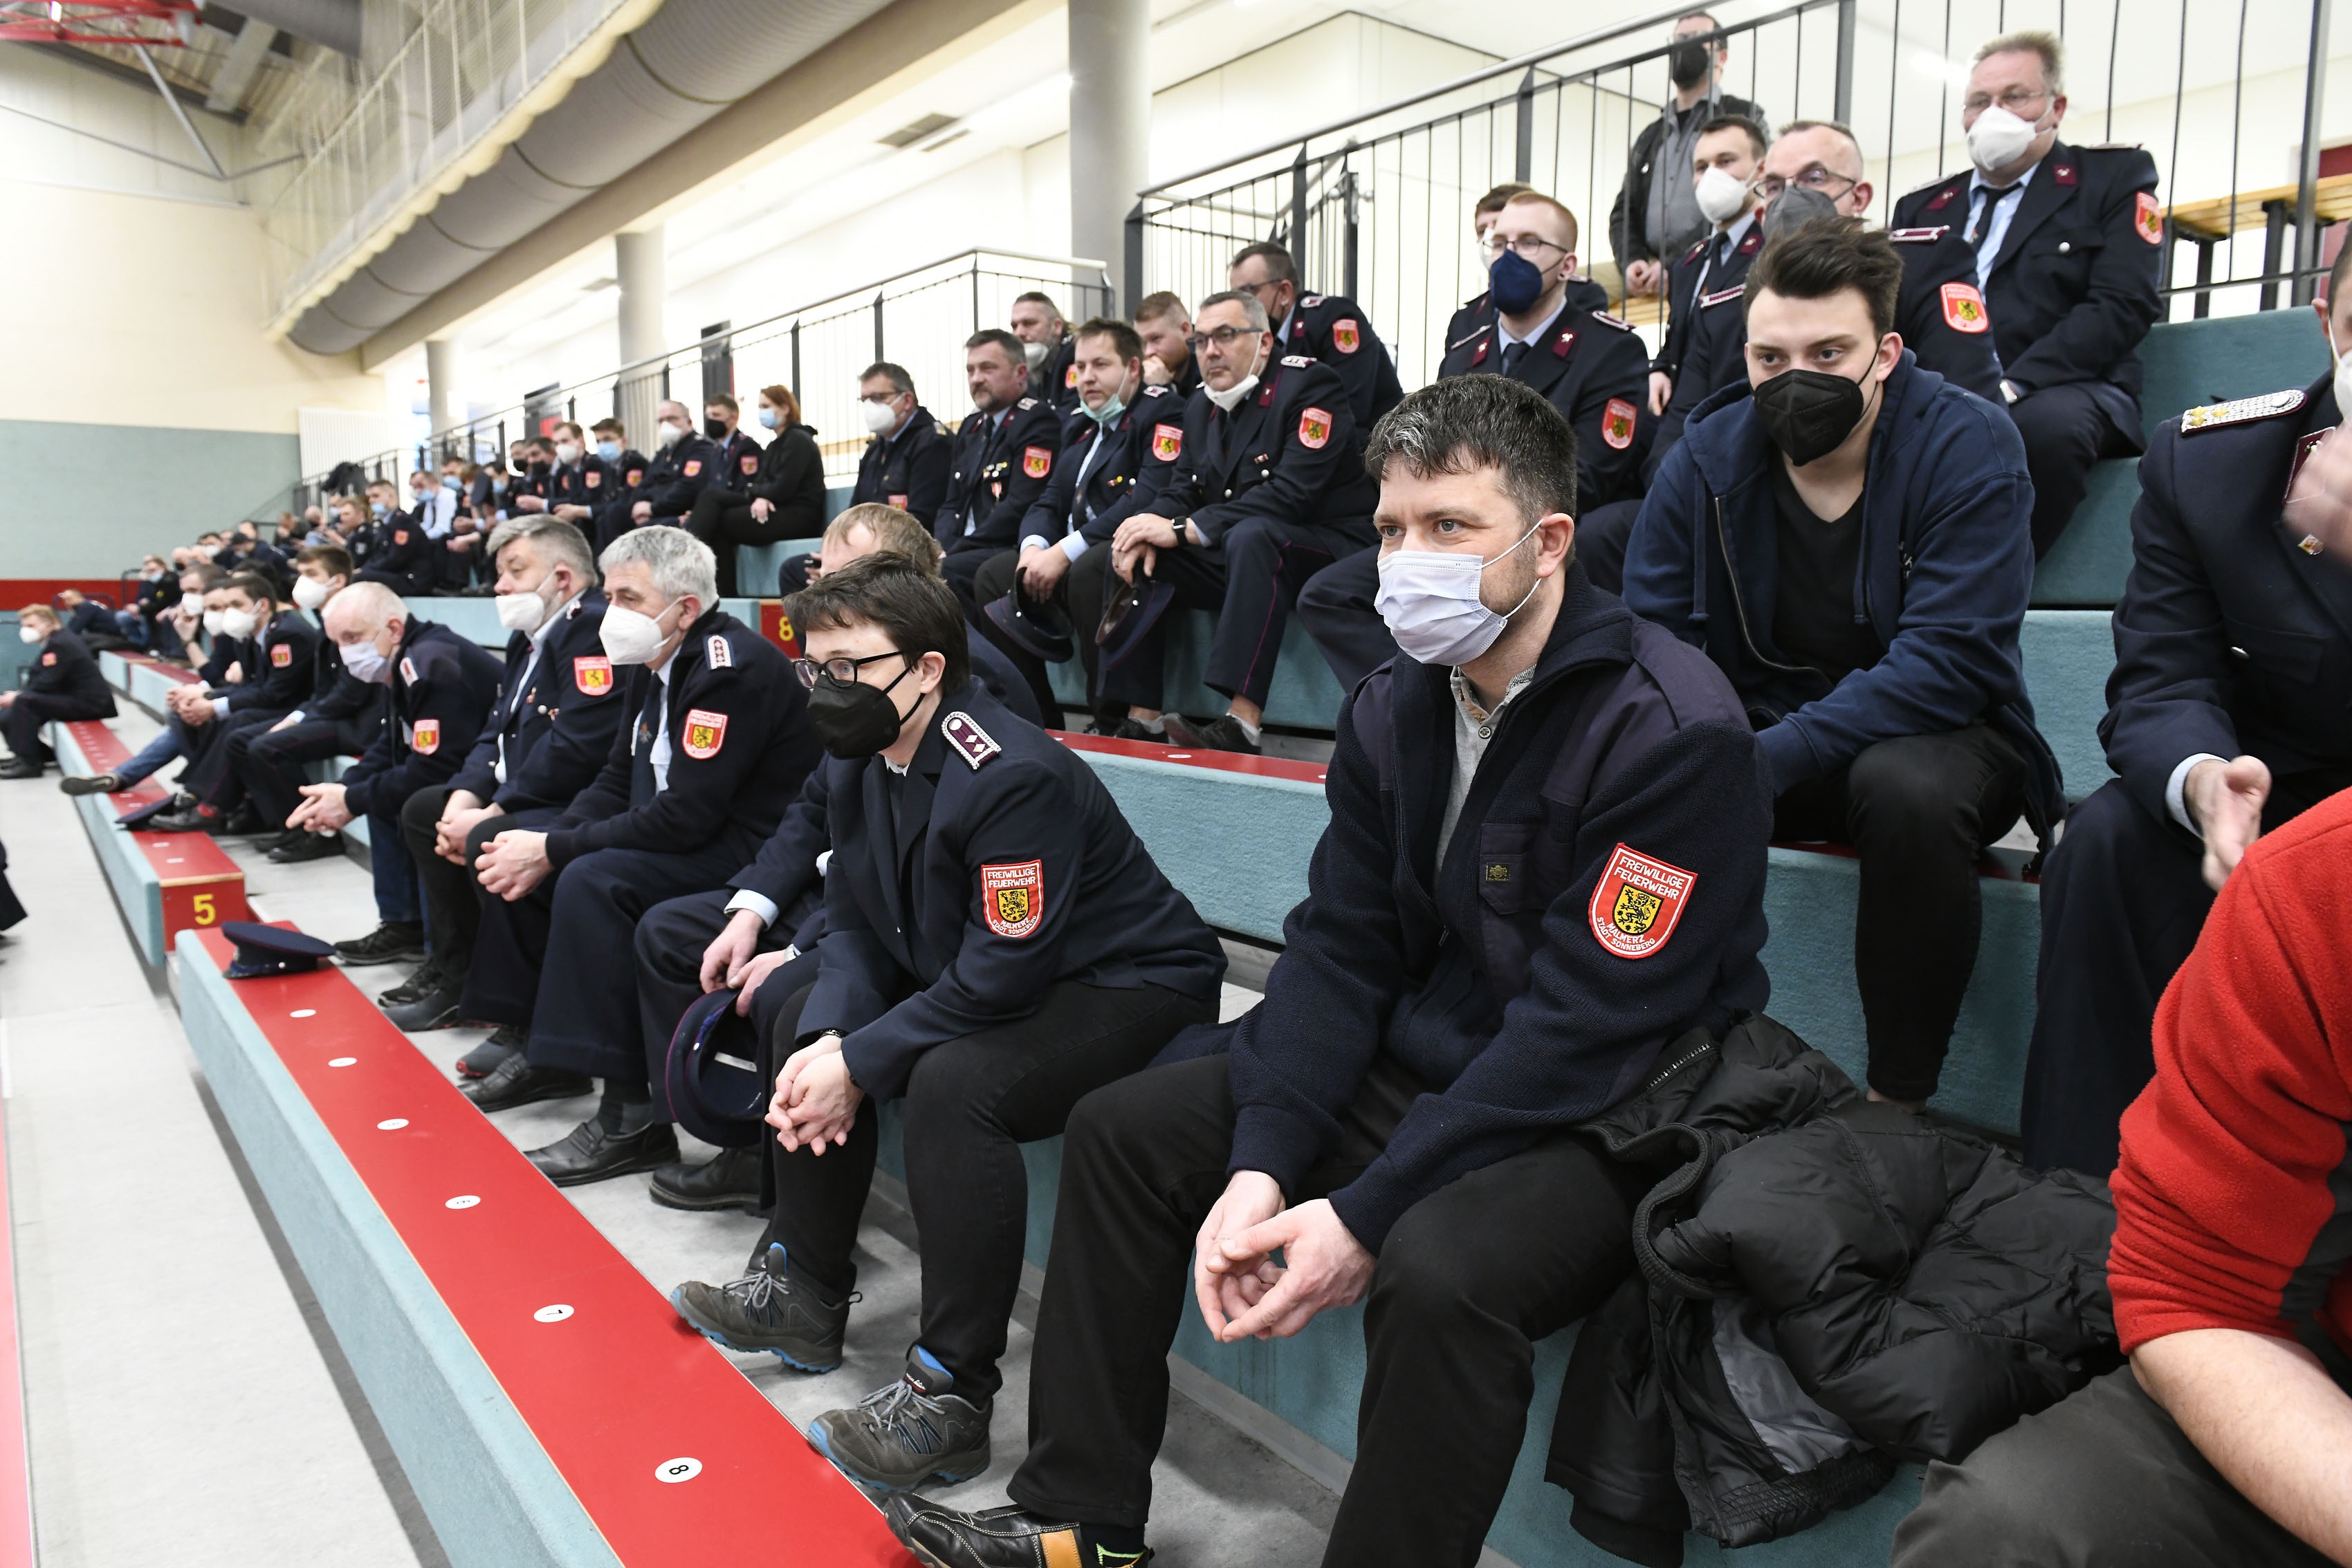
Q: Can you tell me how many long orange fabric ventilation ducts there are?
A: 0